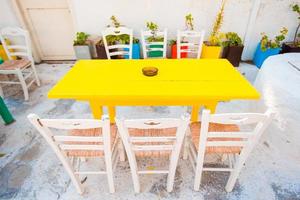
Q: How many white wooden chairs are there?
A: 7